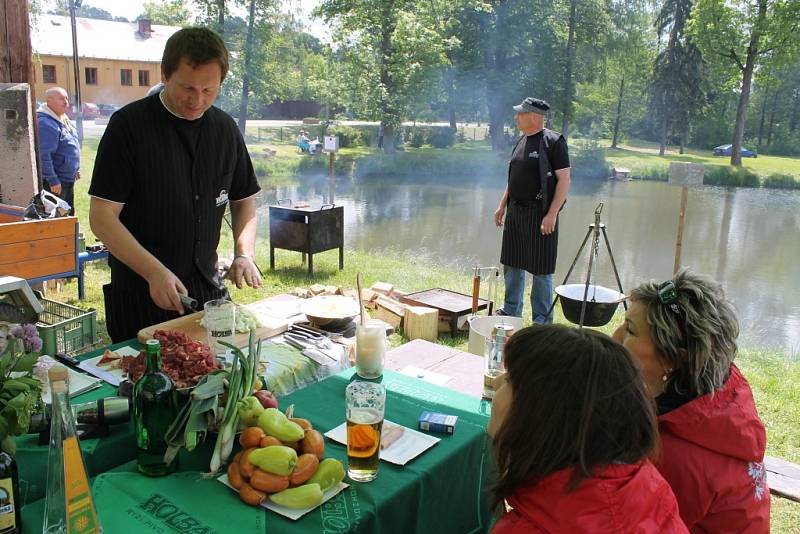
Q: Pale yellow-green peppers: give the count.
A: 5